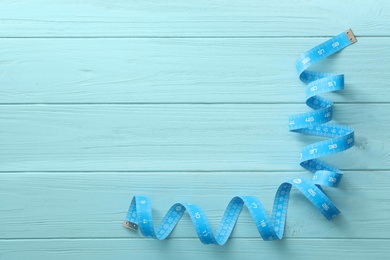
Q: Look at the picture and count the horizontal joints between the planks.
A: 4